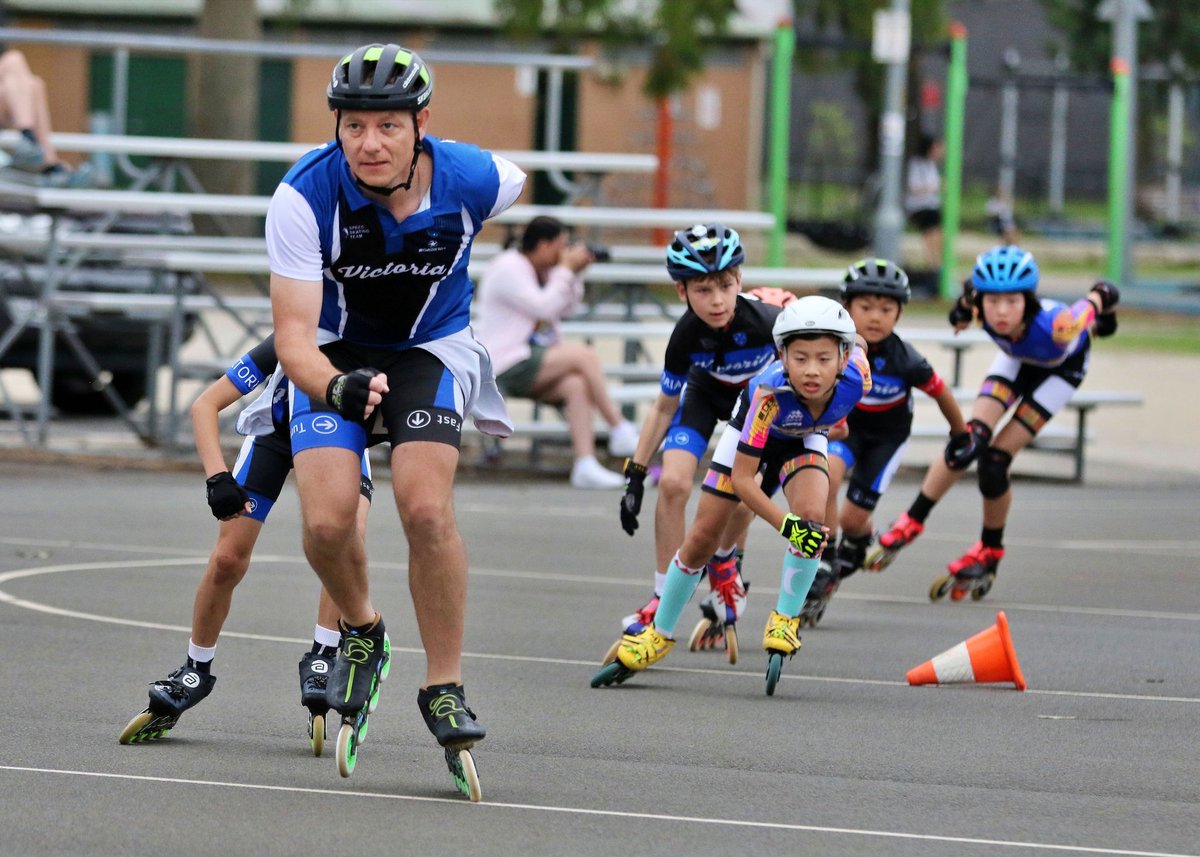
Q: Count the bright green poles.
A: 3